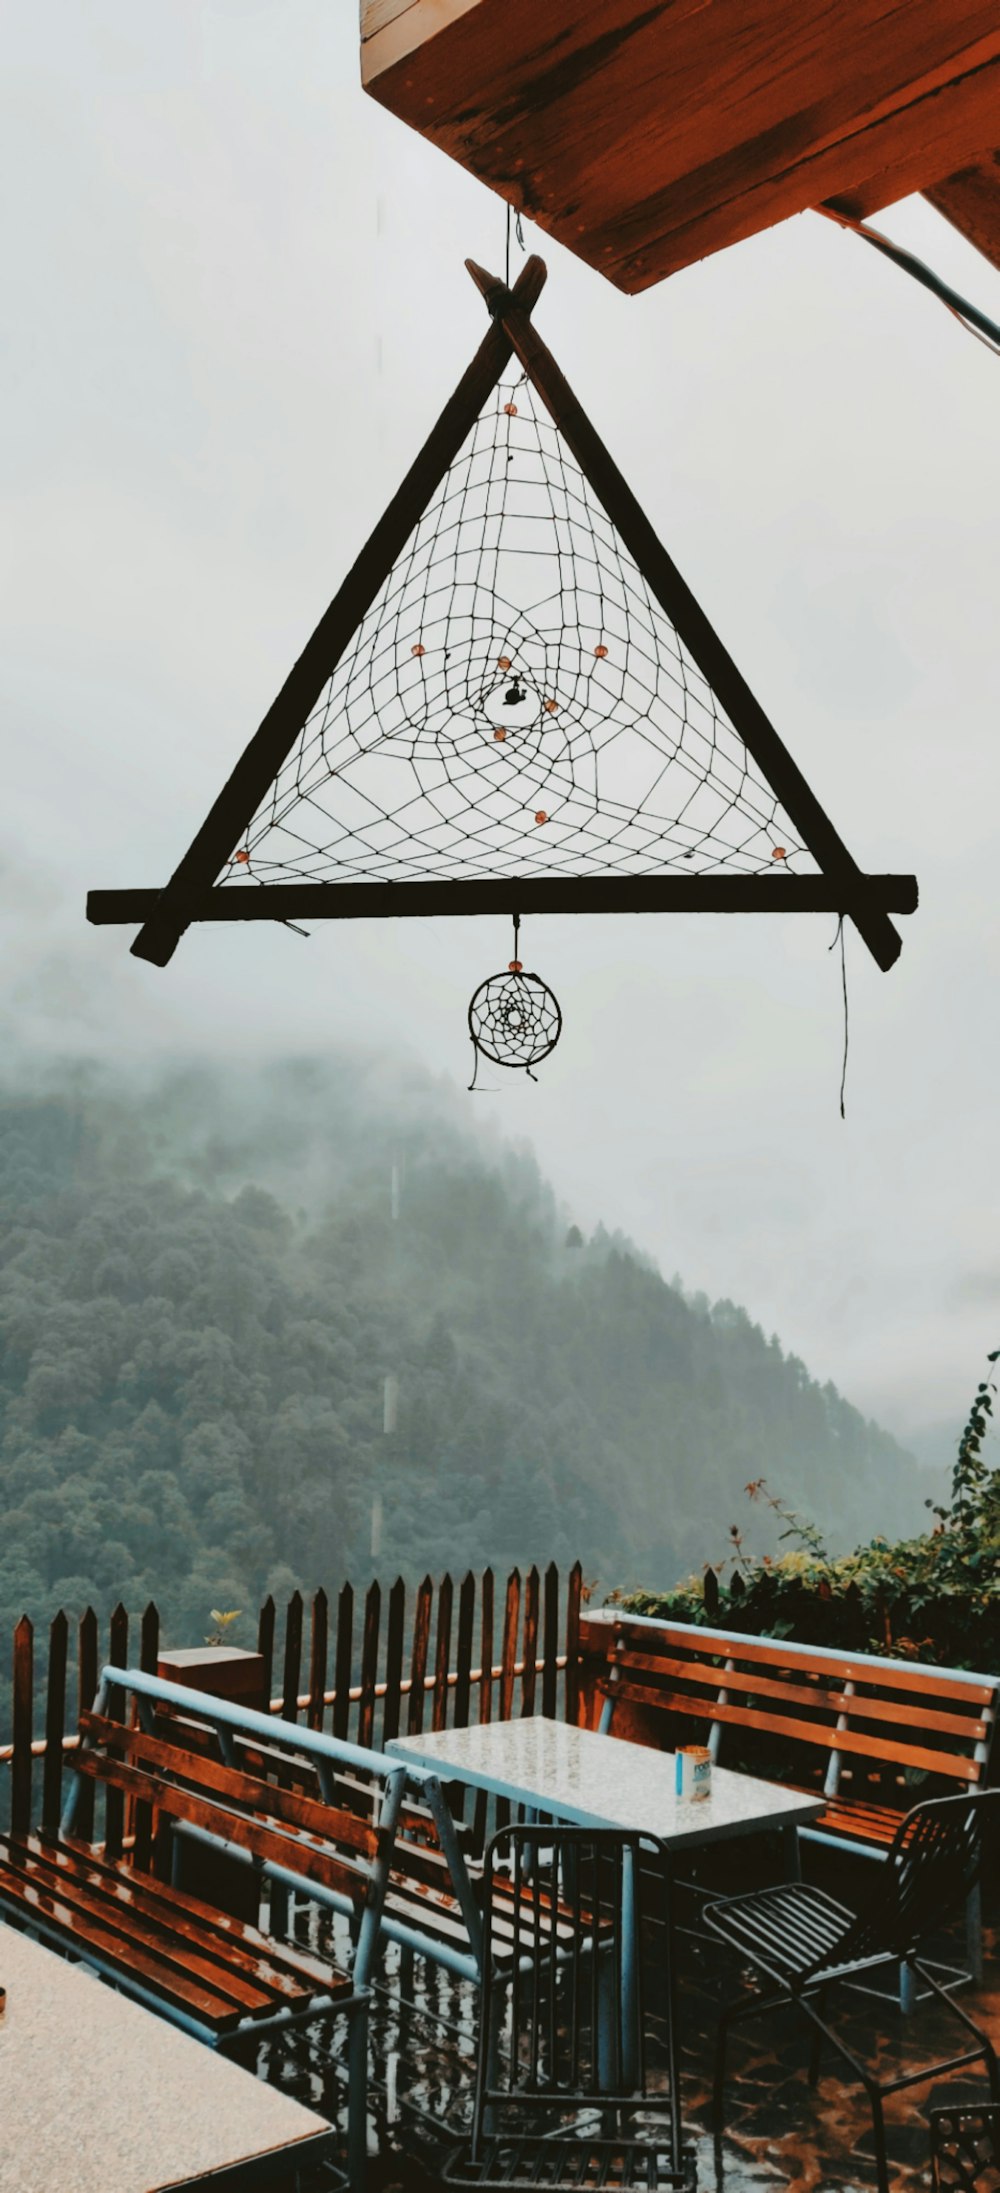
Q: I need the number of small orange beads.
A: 10